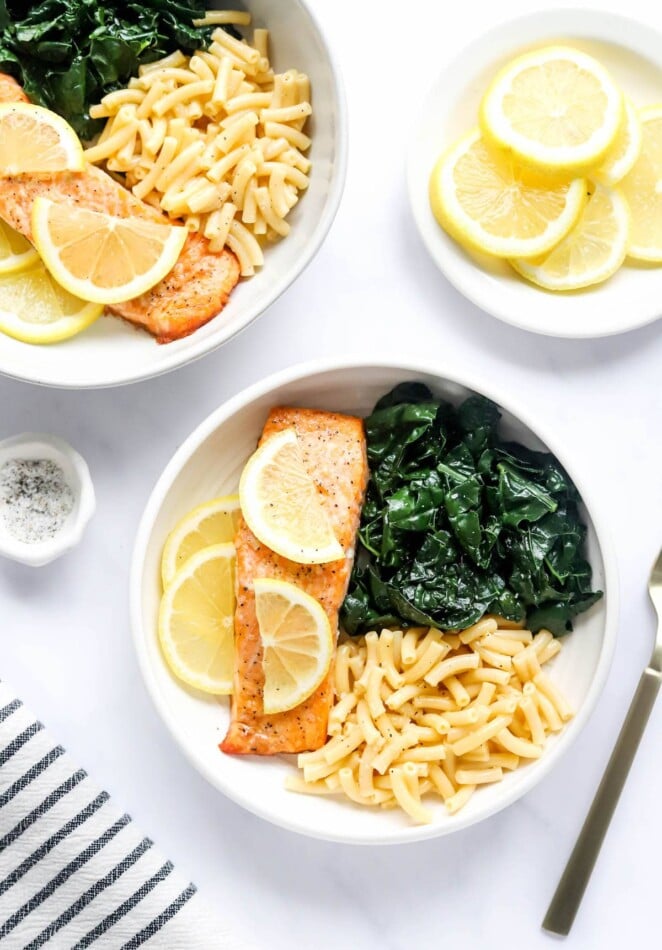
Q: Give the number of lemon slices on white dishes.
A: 13